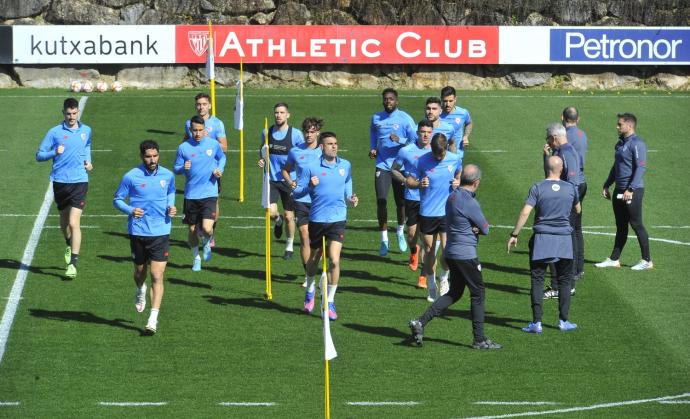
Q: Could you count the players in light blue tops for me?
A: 12